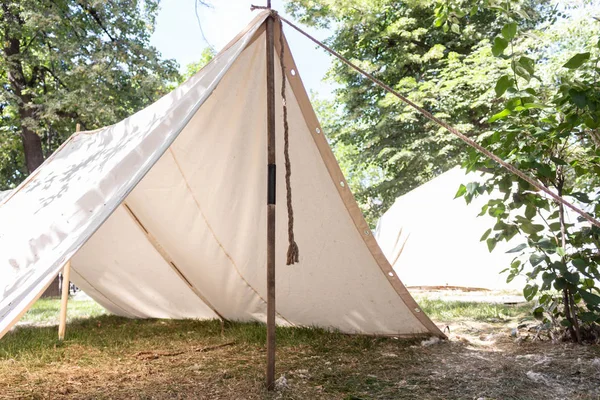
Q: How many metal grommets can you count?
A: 6